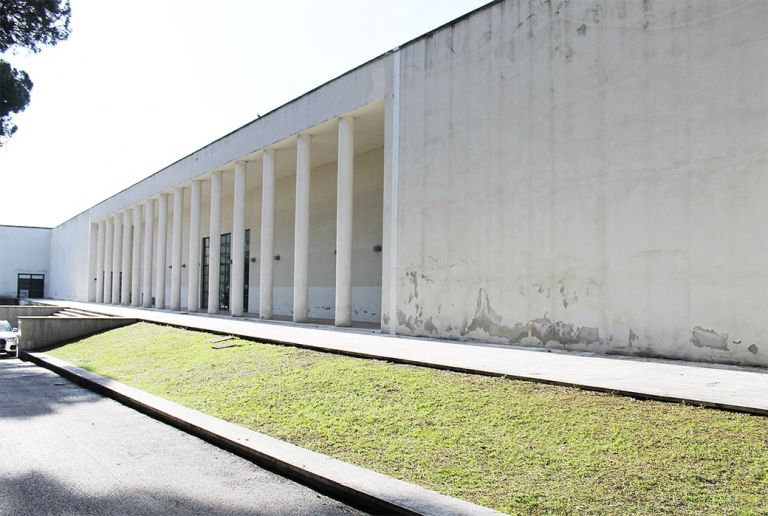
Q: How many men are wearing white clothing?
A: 0